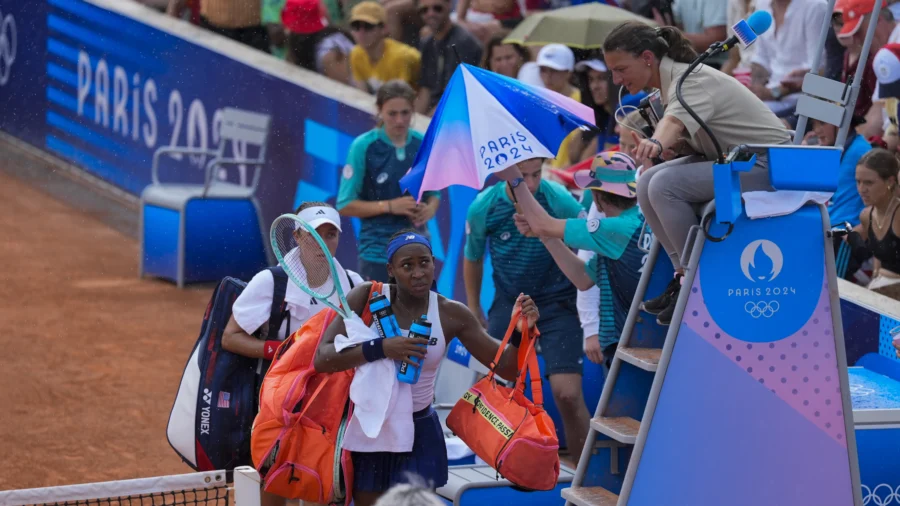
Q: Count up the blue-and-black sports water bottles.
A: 2